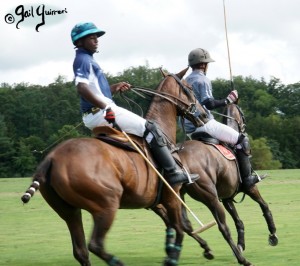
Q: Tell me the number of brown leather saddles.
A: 1